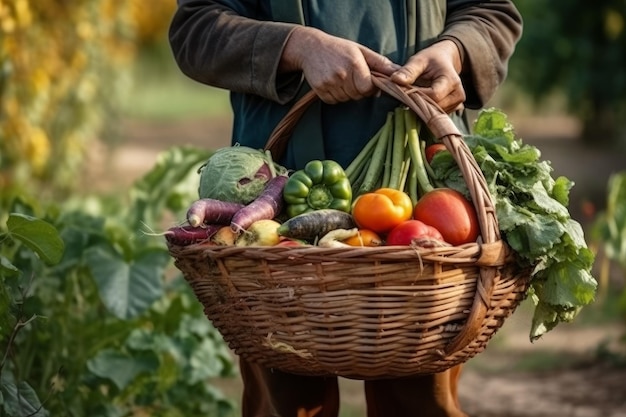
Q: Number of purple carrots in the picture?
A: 3